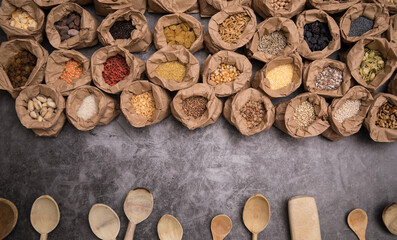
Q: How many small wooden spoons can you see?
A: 2